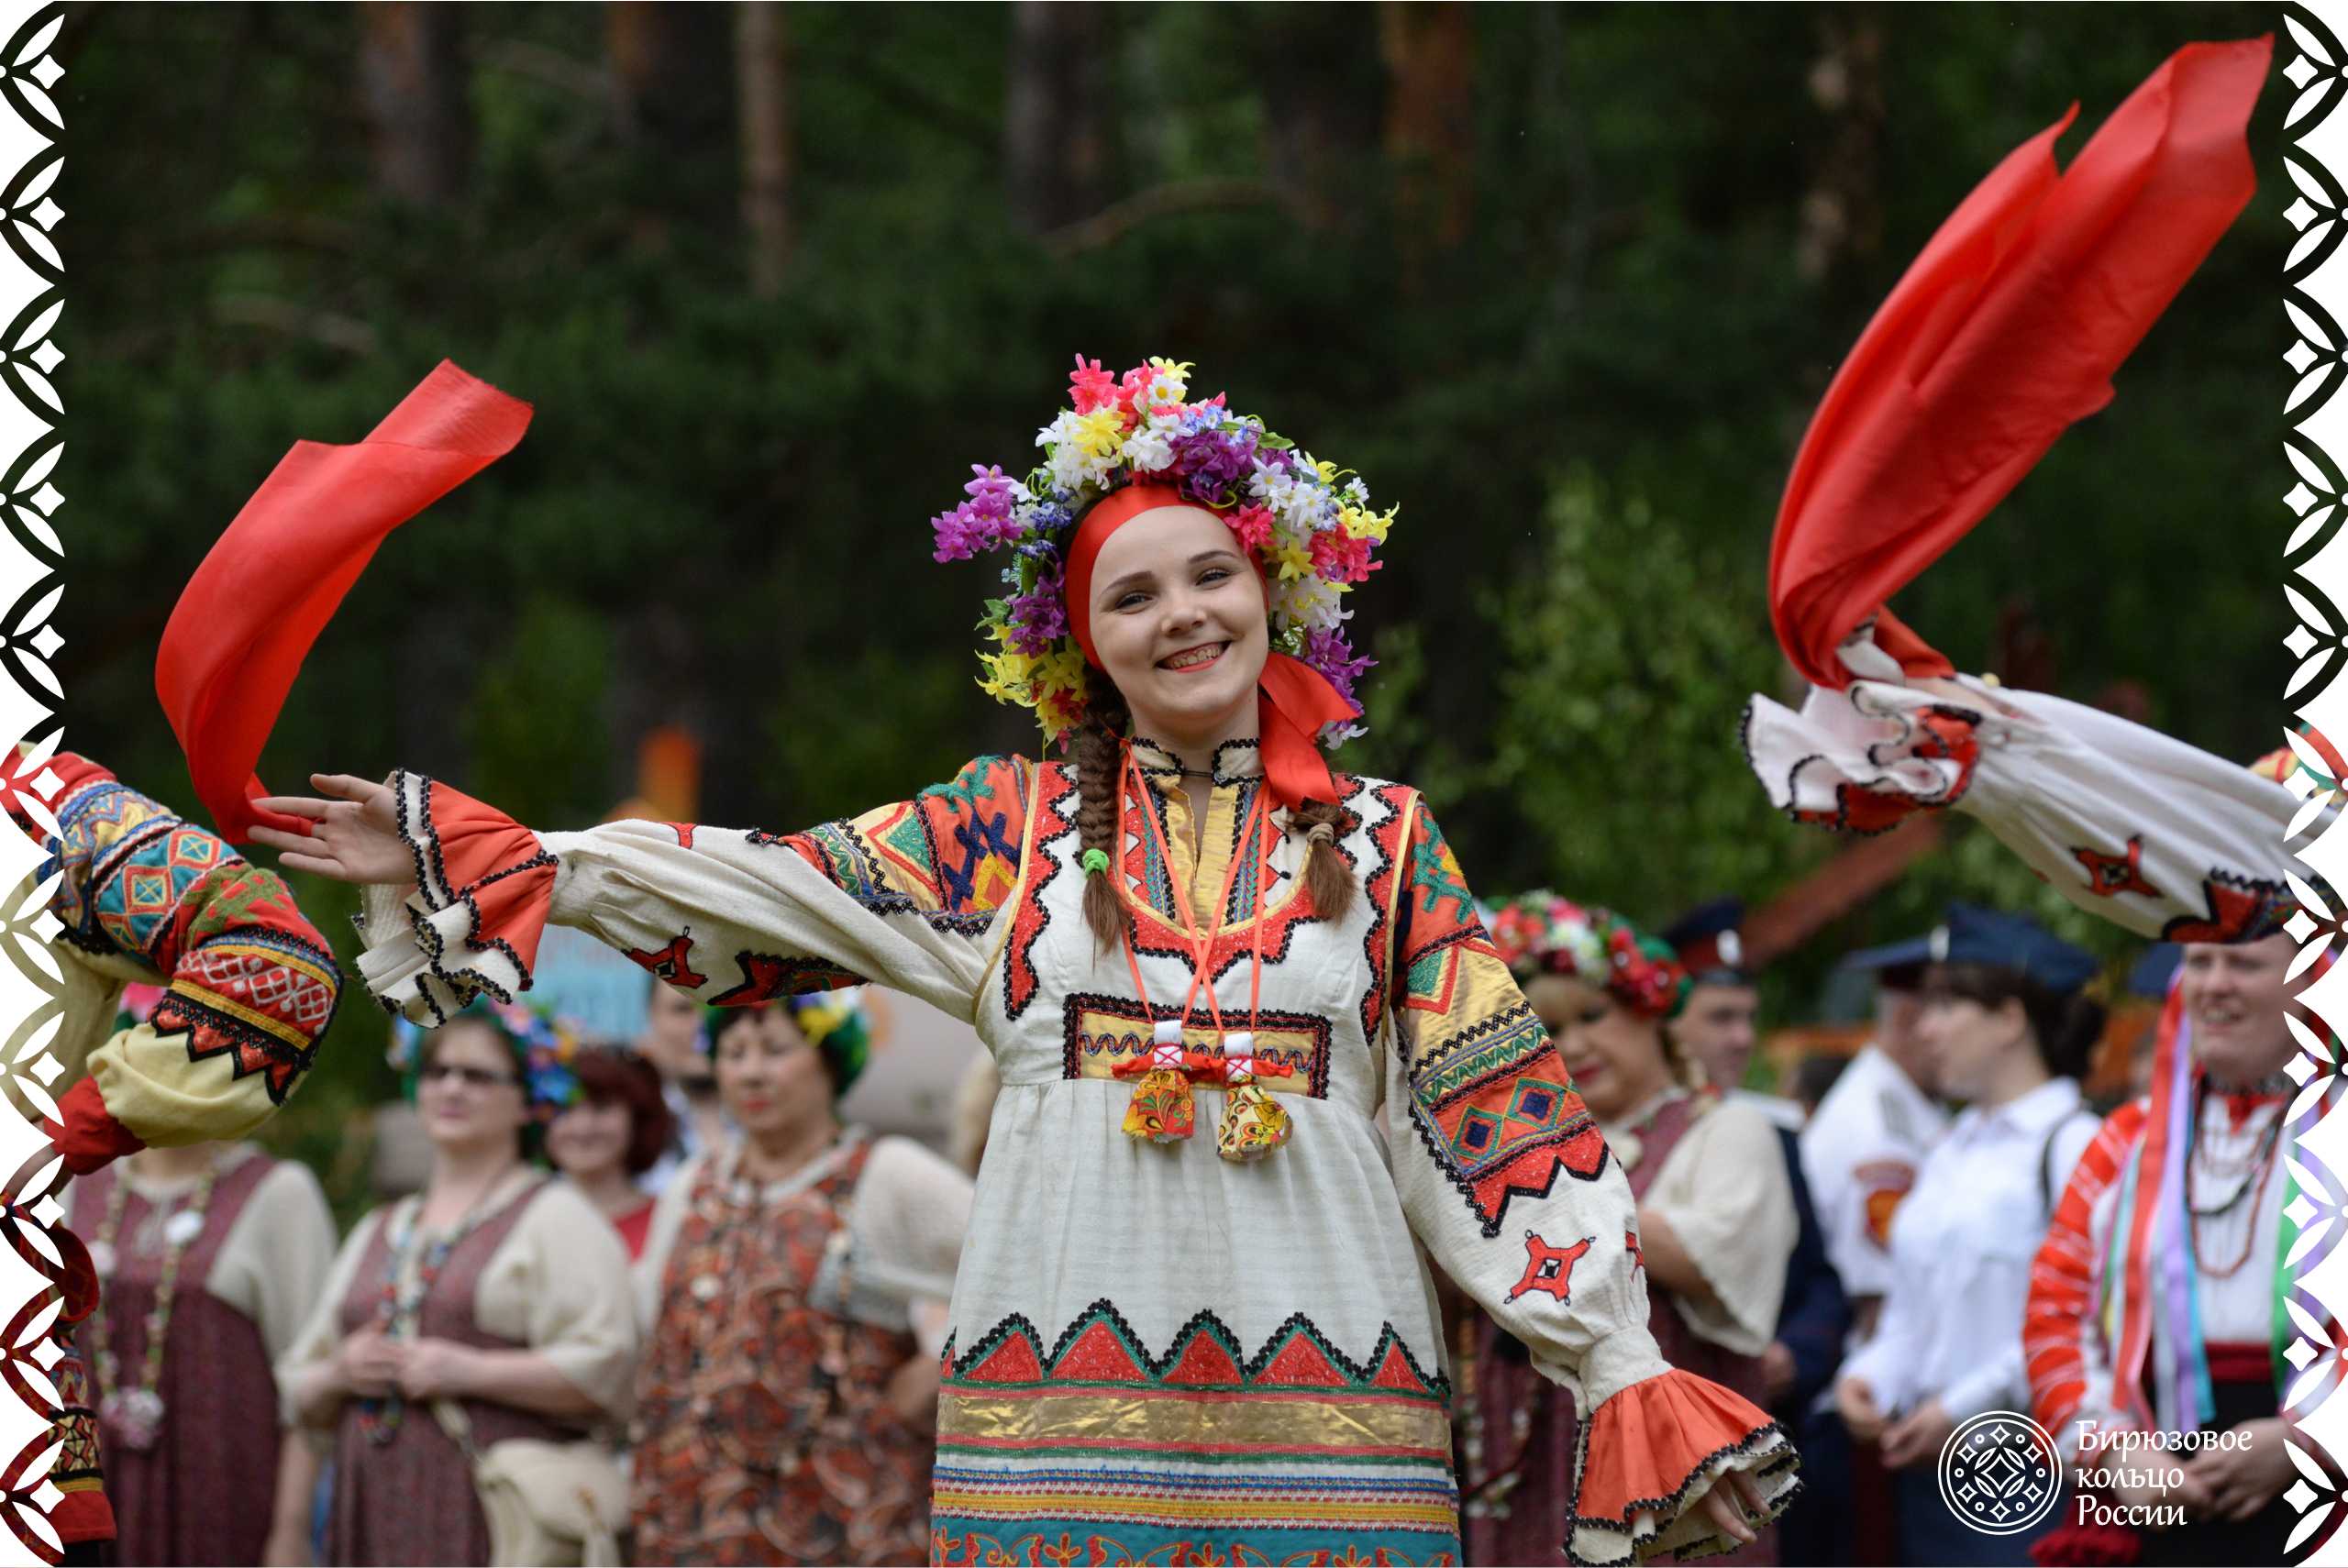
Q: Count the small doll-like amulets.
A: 2